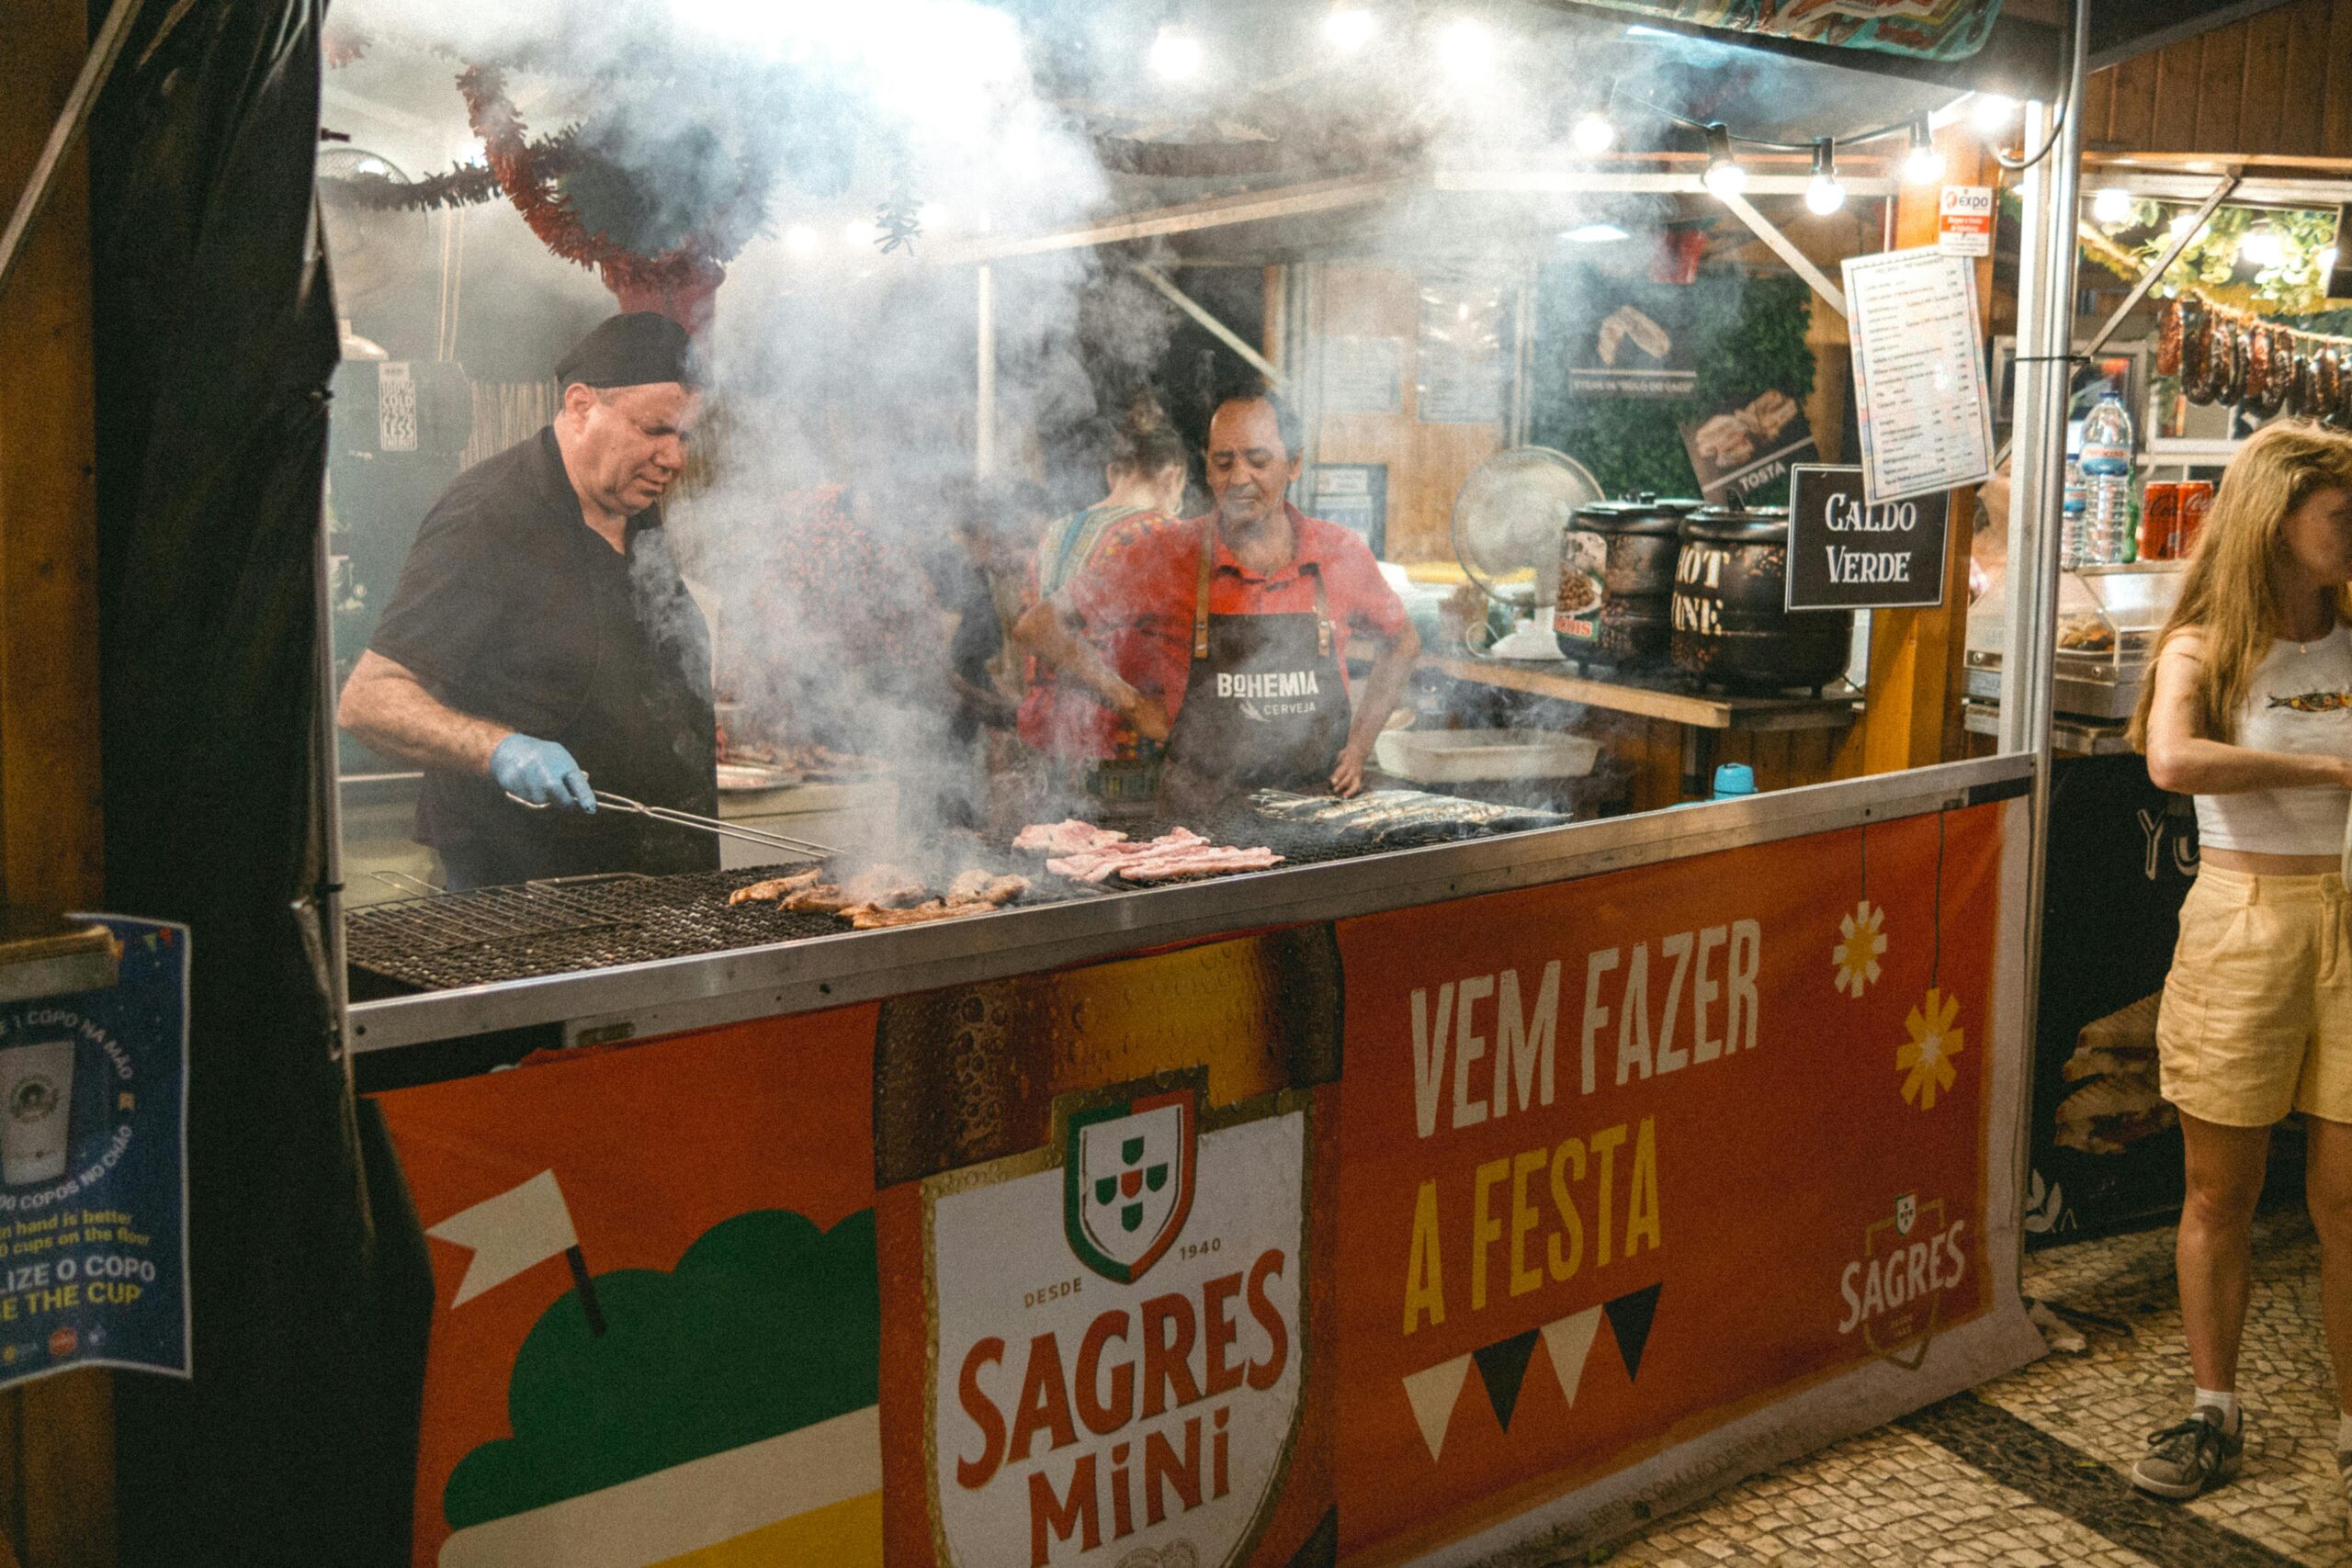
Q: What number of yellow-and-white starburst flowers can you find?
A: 2